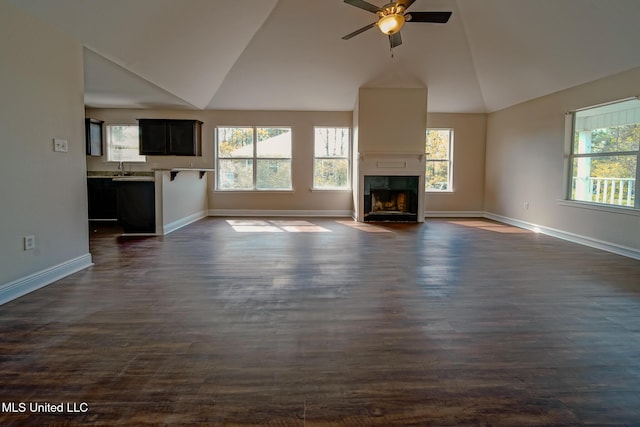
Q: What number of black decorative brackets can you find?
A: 2